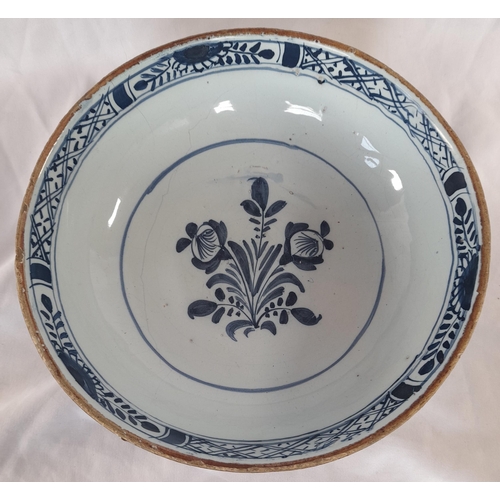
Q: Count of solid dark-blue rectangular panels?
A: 6